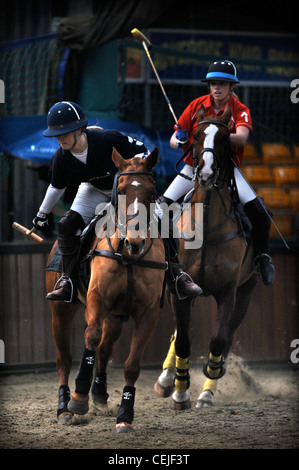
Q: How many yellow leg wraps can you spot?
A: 4